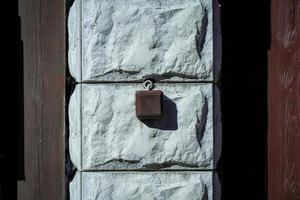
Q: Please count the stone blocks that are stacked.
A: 3